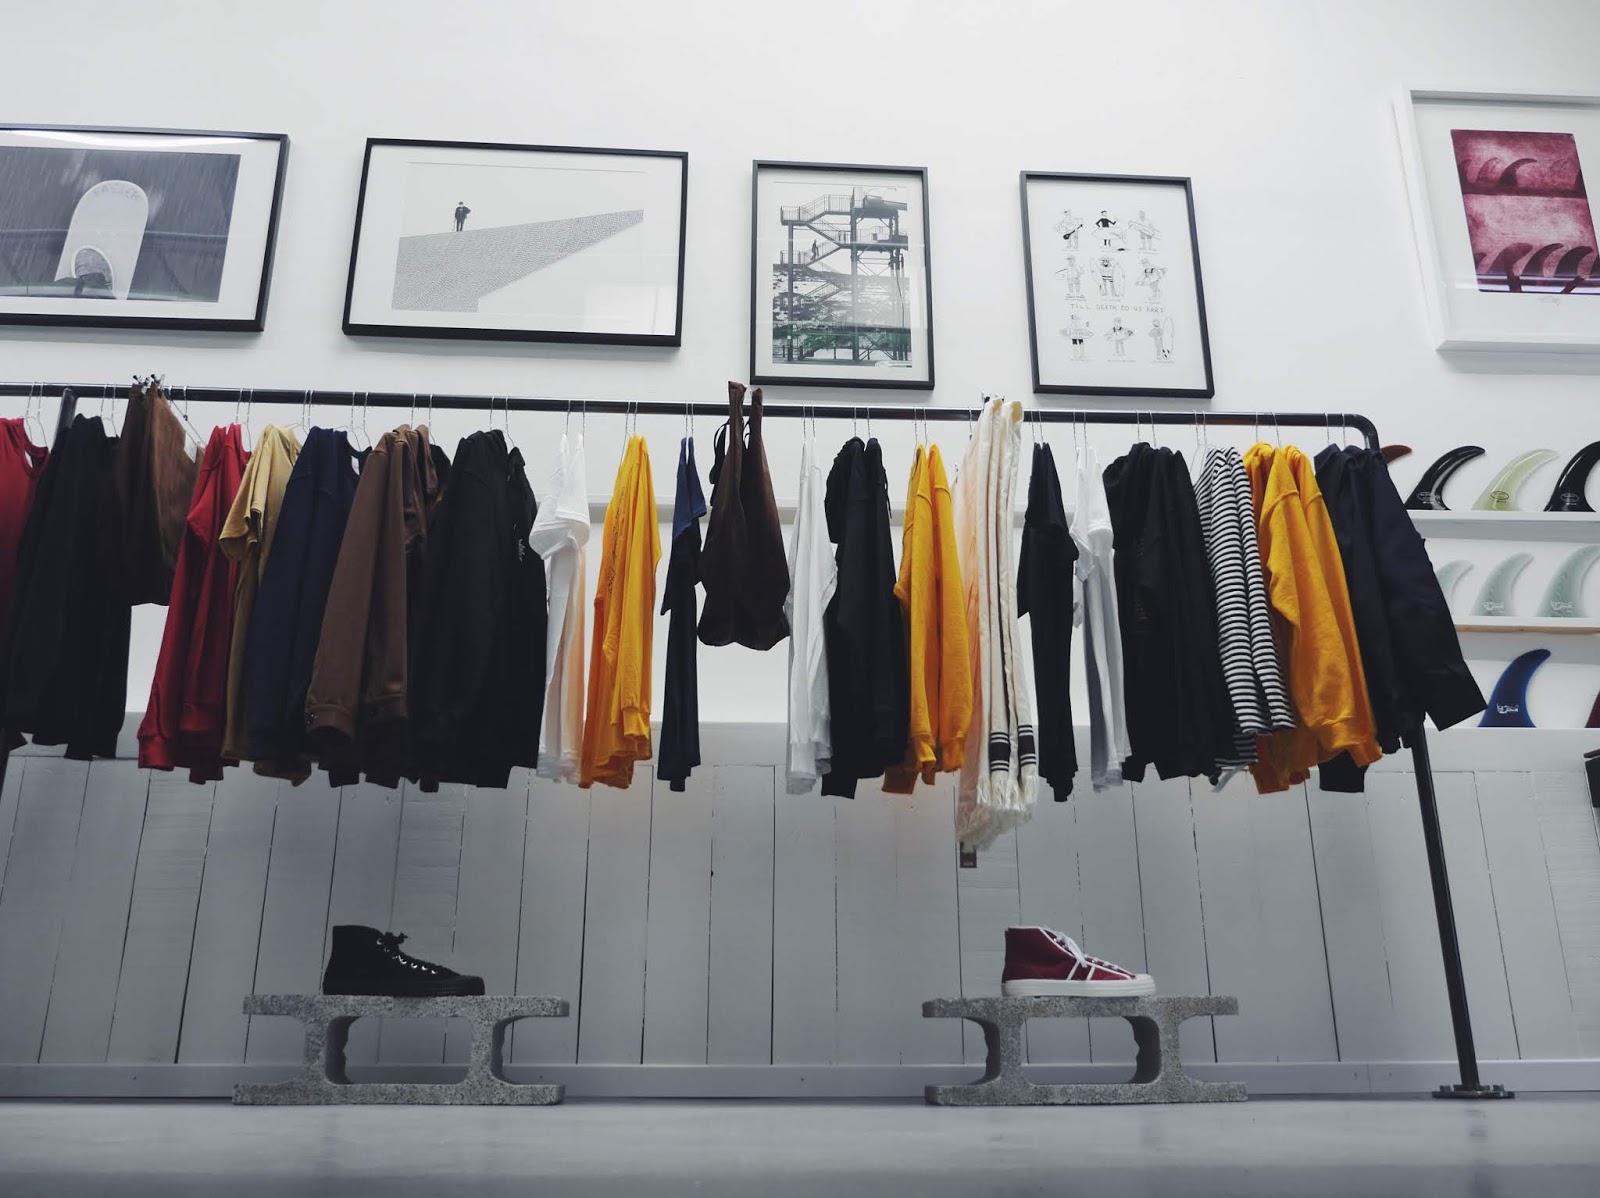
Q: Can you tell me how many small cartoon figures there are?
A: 9